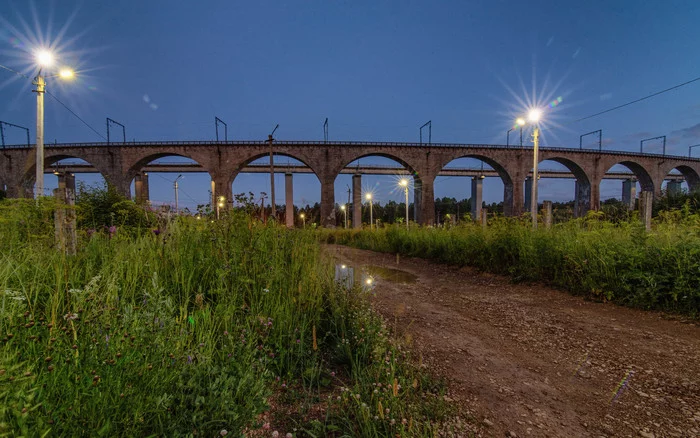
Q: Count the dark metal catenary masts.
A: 9